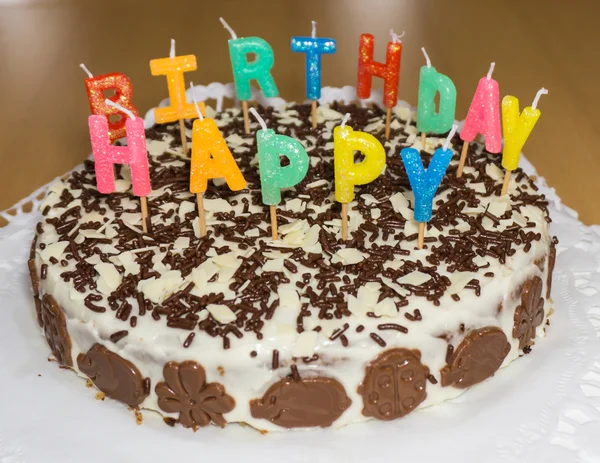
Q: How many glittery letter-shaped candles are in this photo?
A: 13